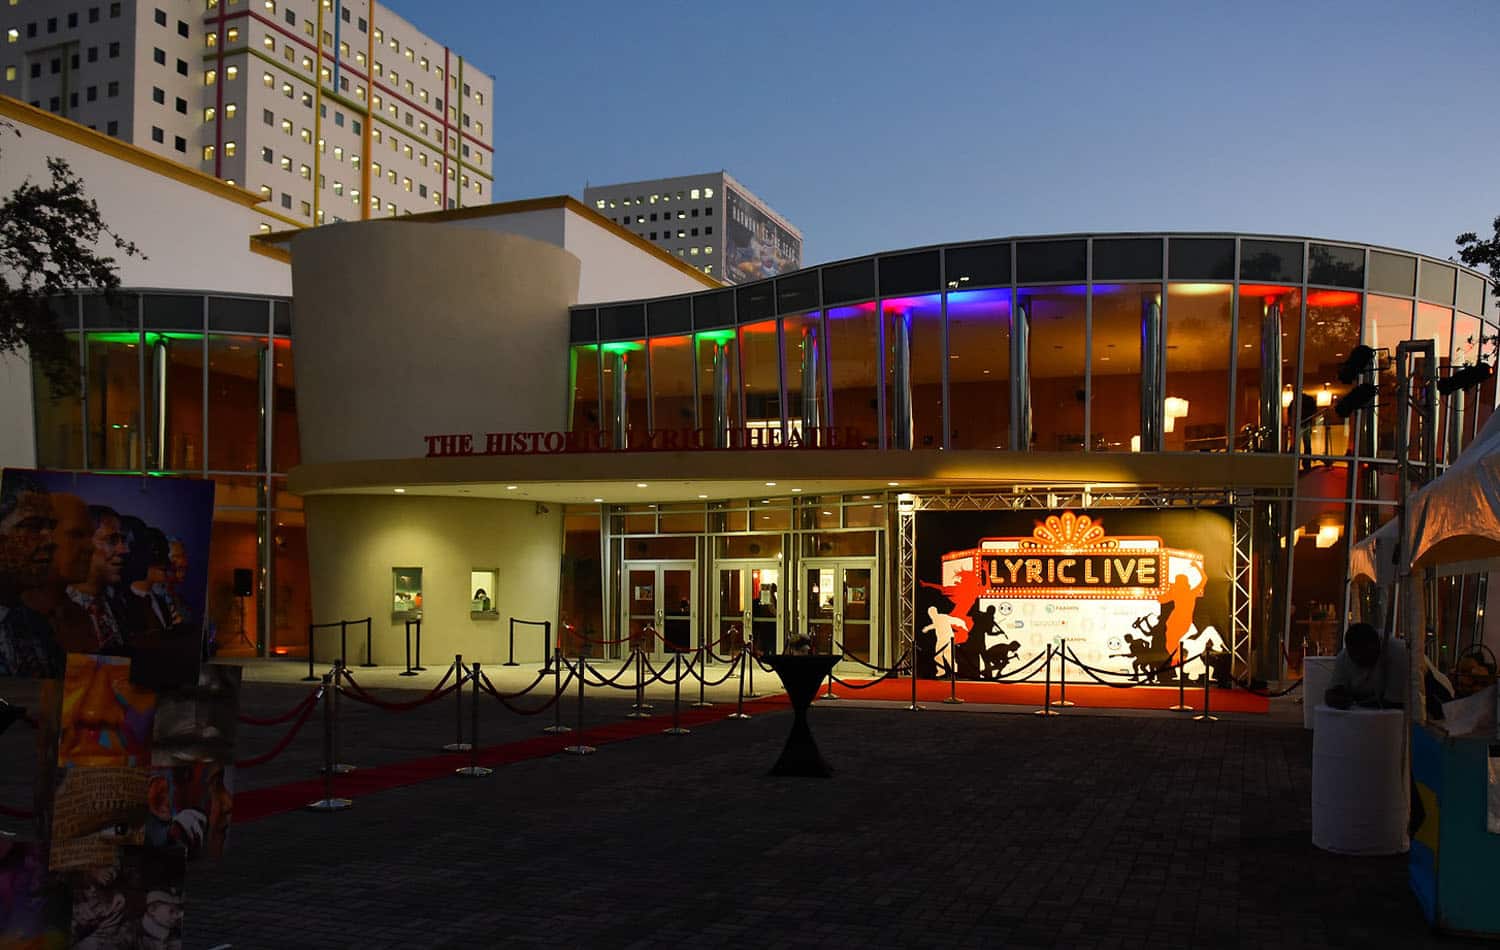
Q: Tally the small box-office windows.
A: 2